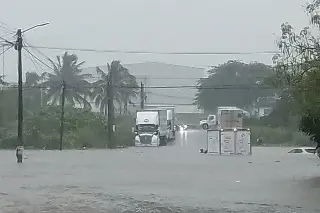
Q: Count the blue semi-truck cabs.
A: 0